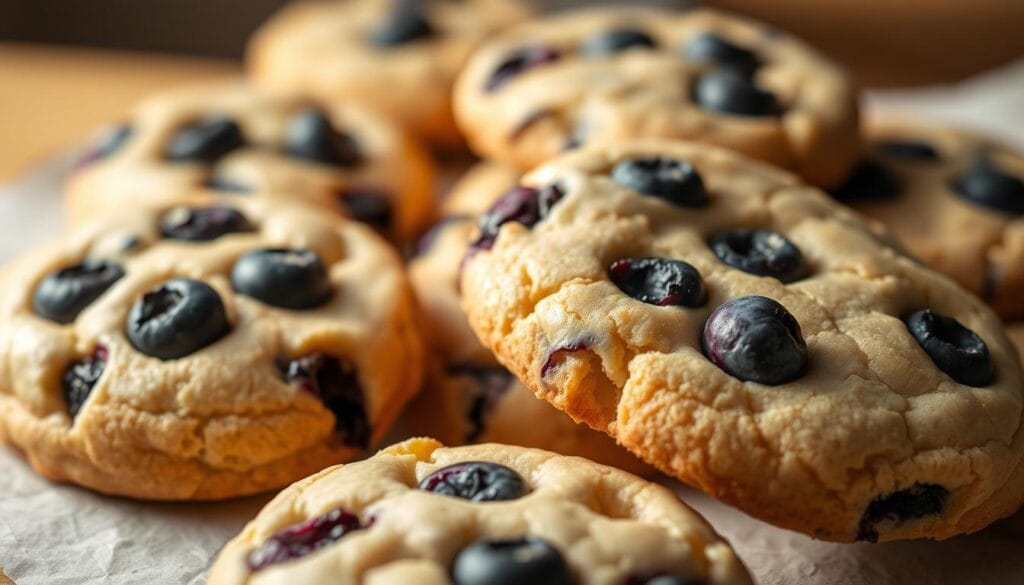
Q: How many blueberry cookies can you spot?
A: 8